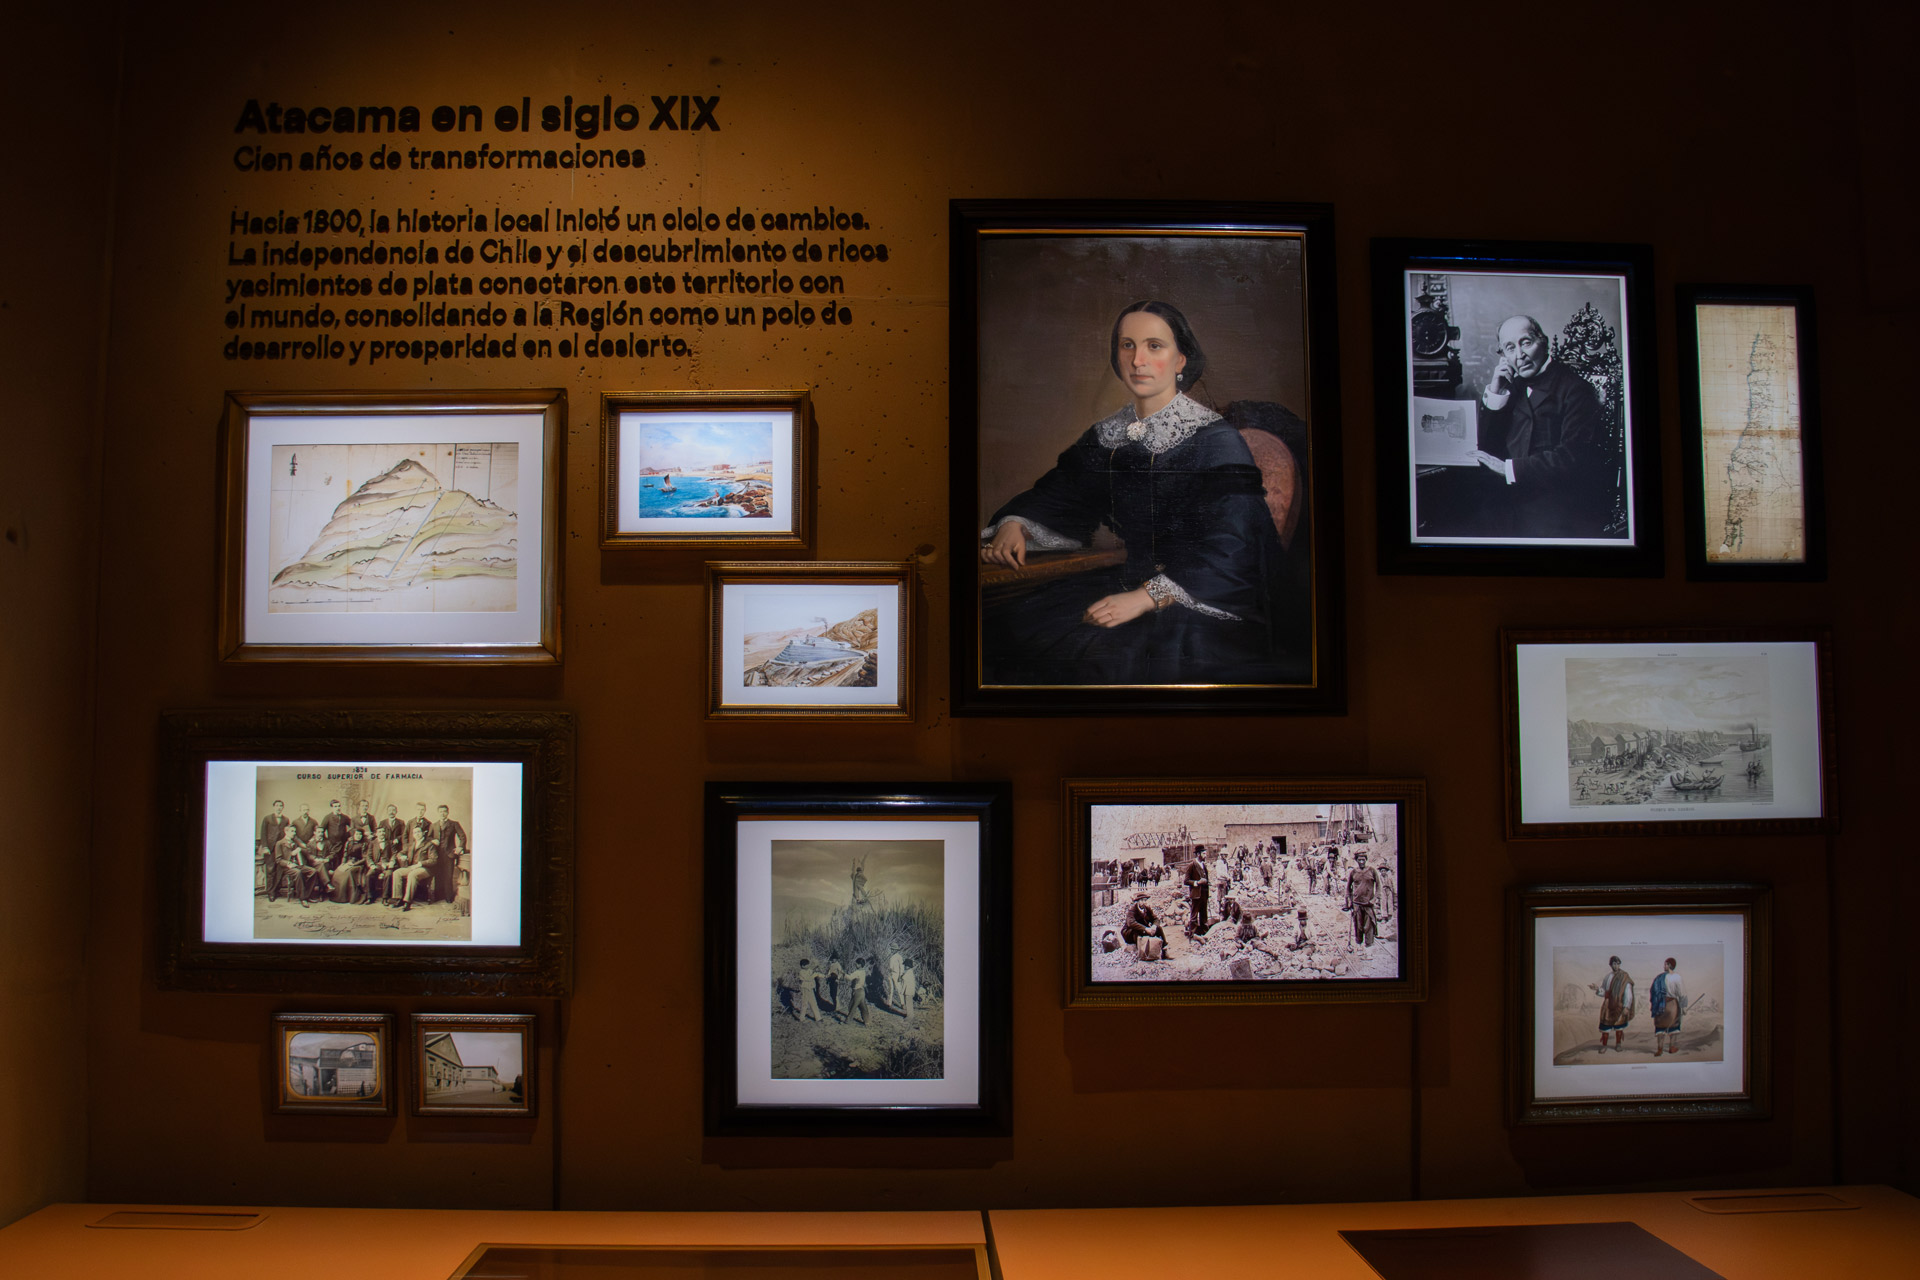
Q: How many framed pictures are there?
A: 13